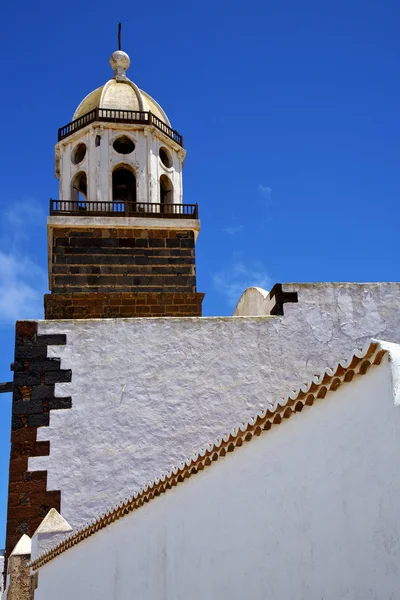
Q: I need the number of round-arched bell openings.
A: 3